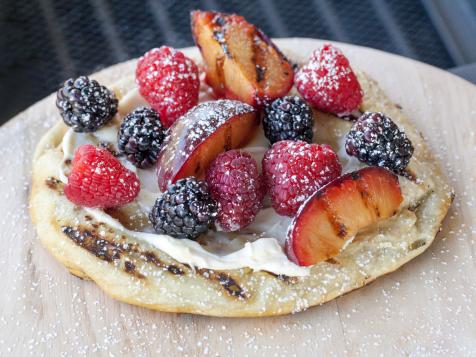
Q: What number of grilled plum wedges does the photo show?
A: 3